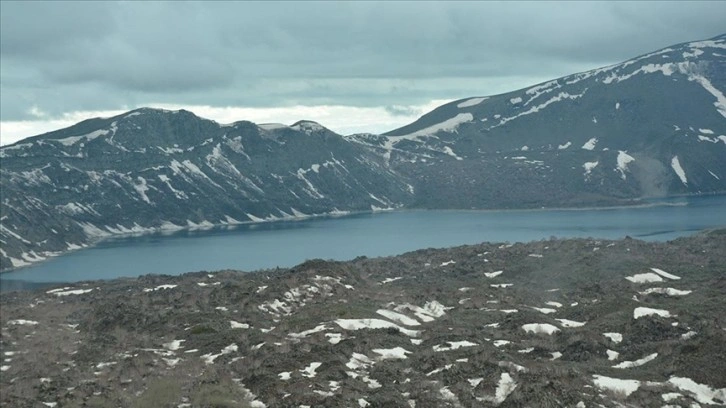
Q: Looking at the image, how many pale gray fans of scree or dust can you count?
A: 1